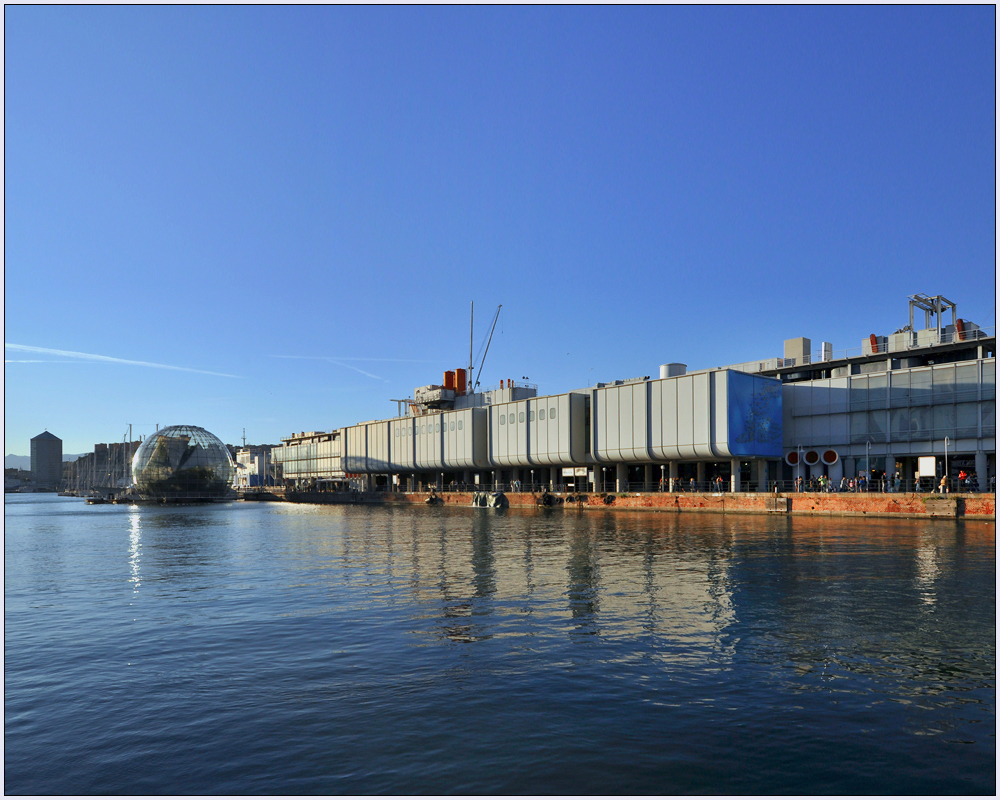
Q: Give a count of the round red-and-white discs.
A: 3